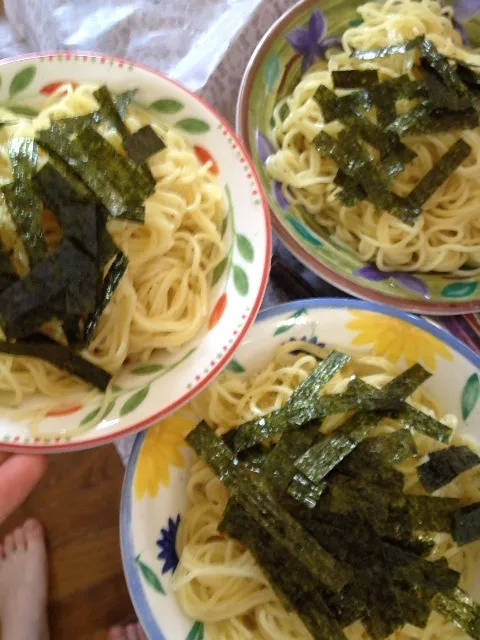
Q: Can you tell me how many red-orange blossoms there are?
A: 4